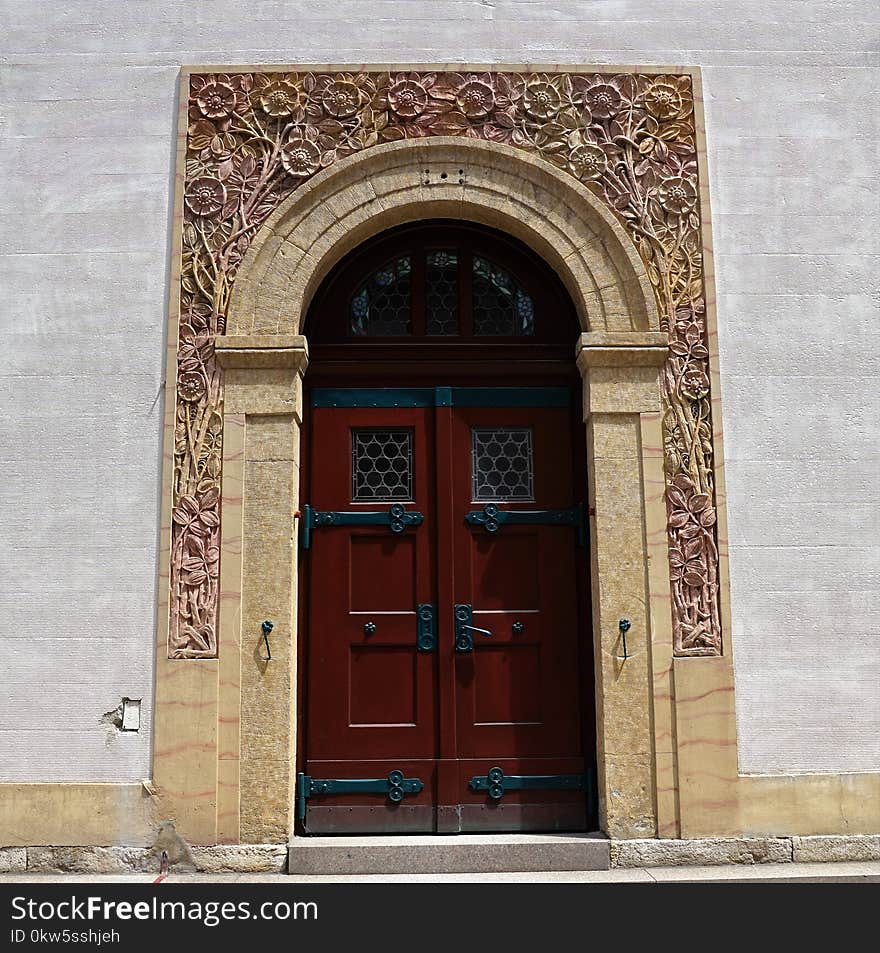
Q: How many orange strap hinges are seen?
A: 0